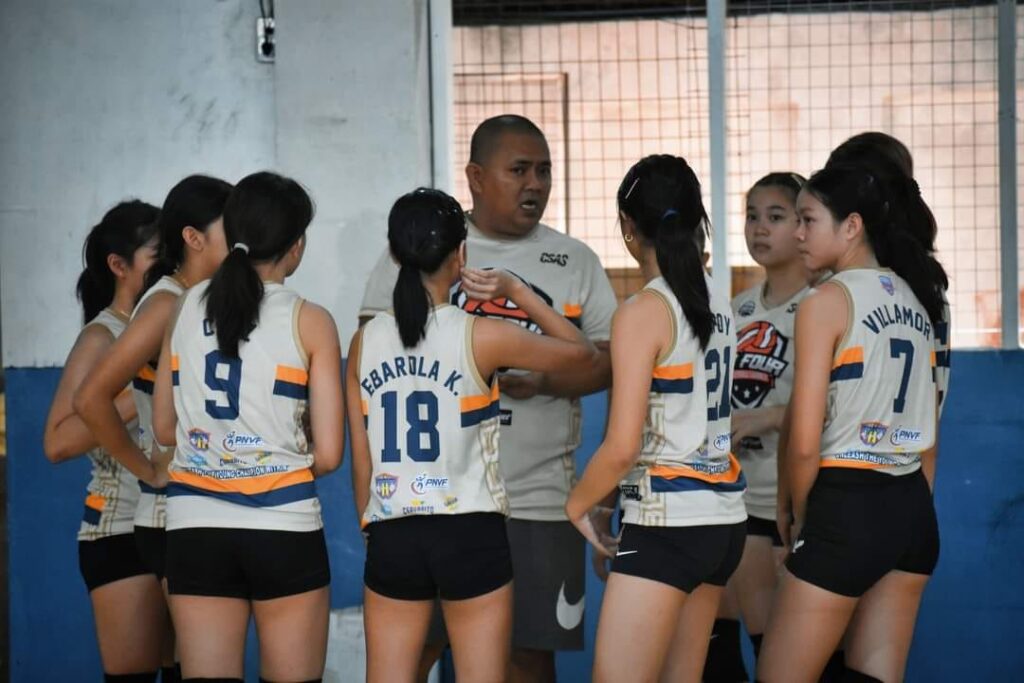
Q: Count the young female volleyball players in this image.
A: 8